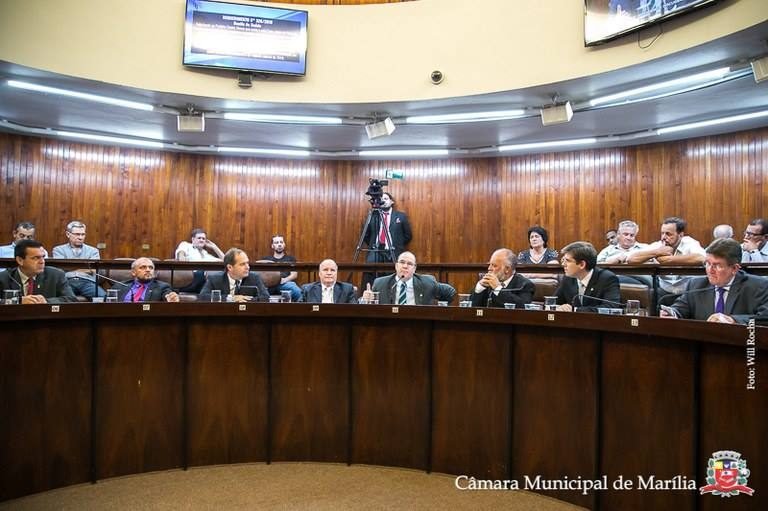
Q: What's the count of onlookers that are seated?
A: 10